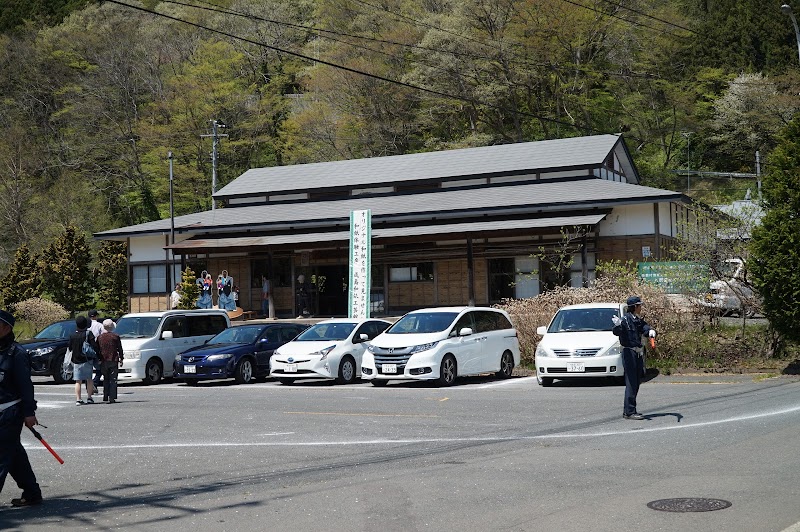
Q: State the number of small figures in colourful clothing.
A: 2